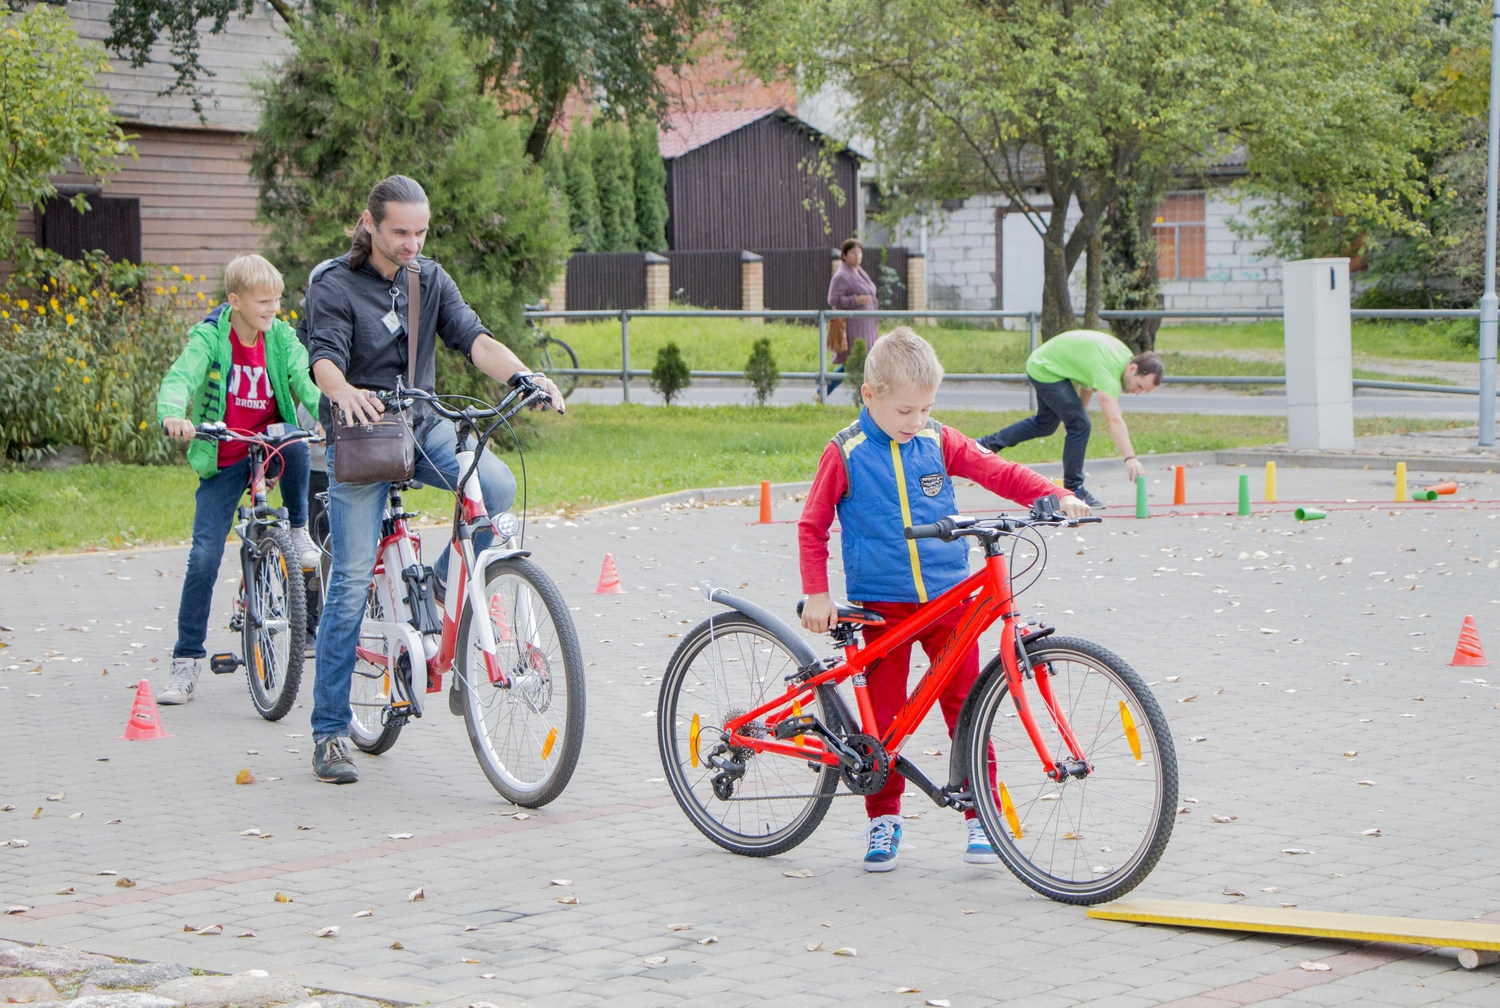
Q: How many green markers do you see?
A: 4